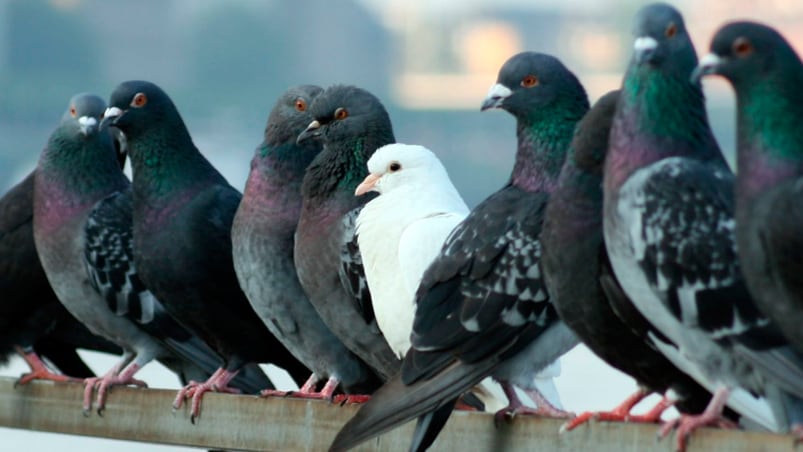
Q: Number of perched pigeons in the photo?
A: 10